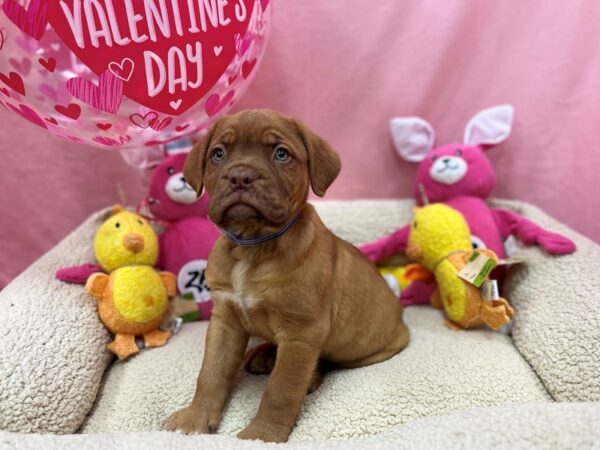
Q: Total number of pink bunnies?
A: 2